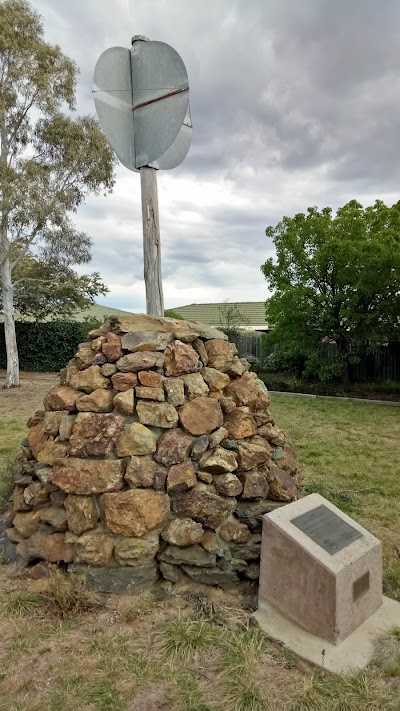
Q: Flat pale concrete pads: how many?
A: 1